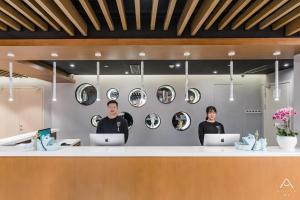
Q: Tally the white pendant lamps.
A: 7